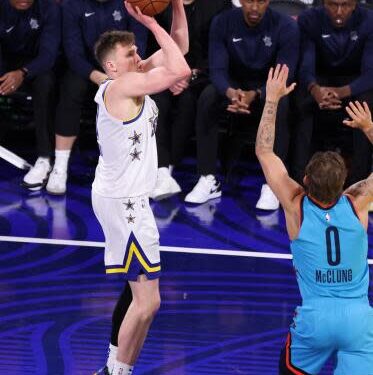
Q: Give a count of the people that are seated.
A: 5